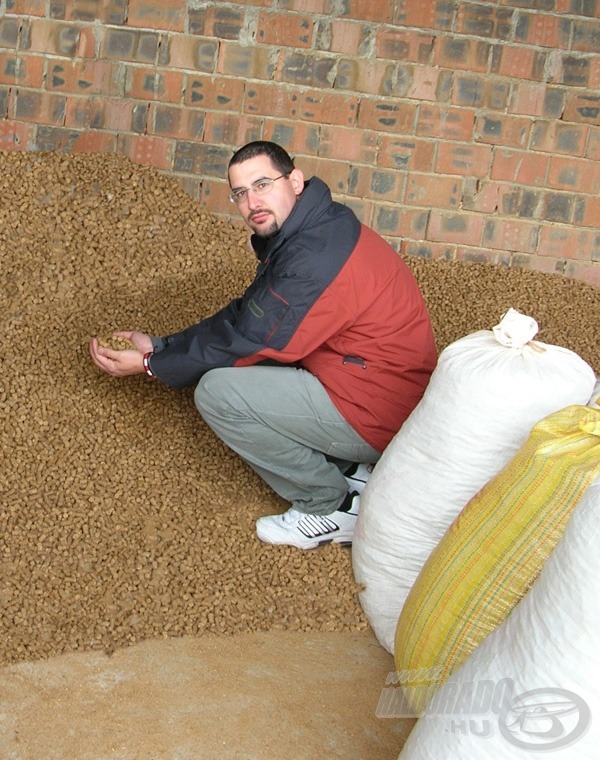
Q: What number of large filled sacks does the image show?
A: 3